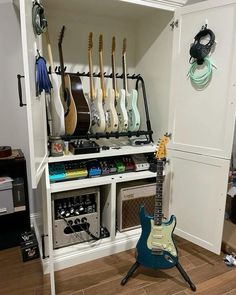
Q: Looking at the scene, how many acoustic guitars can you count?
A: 1